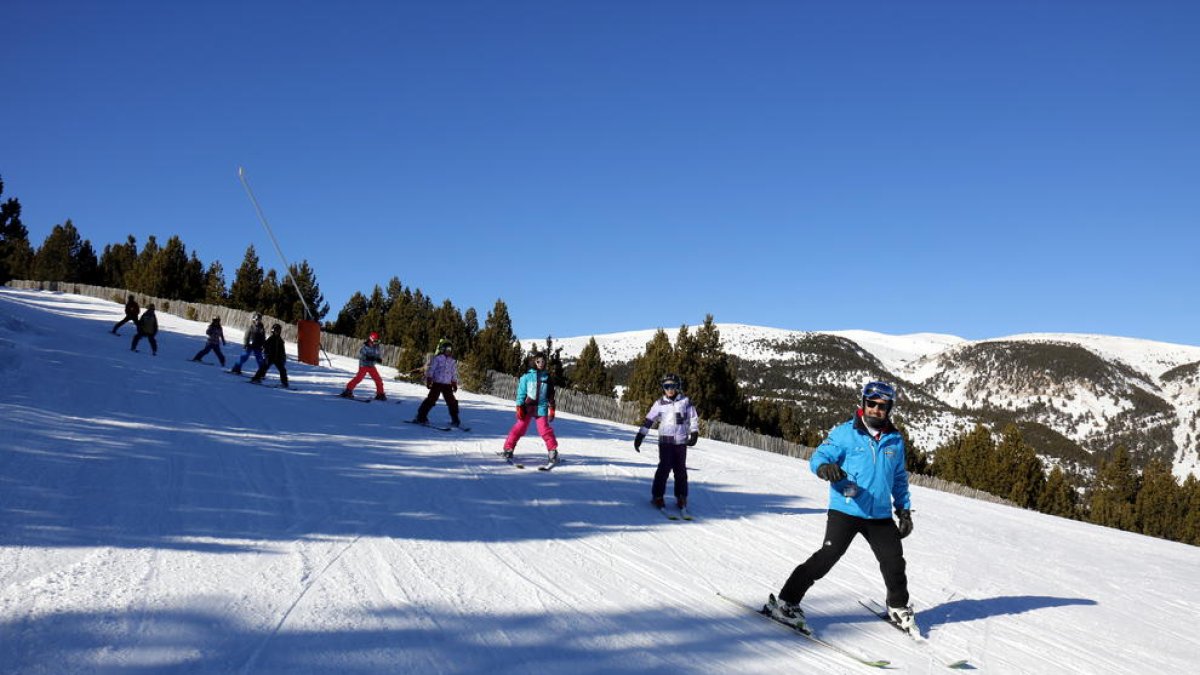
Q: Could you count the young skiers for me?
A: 9